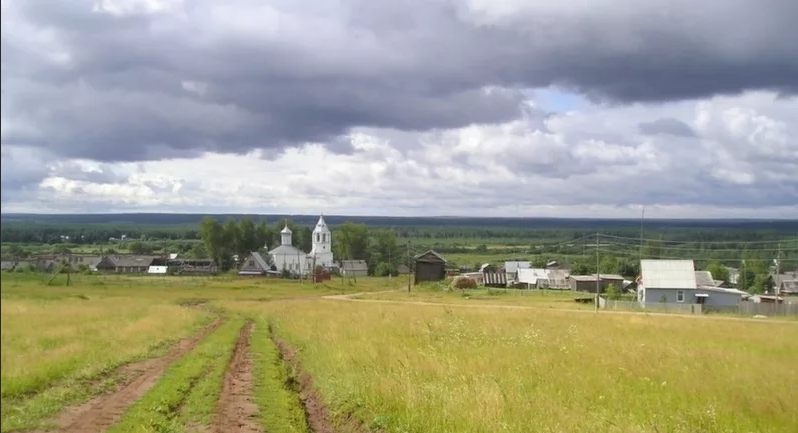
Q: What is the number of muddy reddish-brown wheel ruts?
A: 3